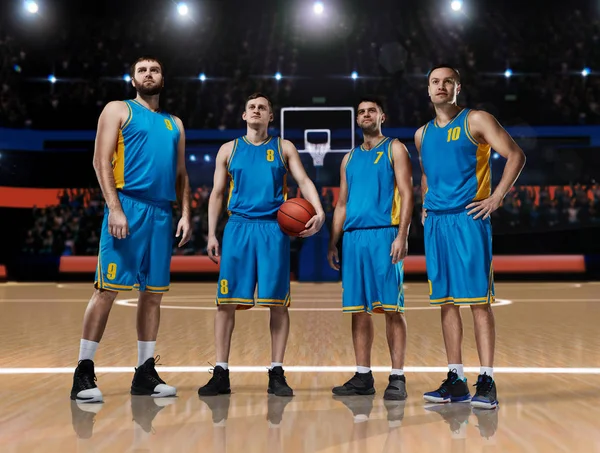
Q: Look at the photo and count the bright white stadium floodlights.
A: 4